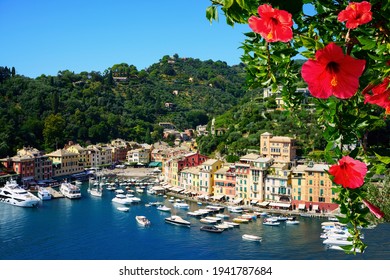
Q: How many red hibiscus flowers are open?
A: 5